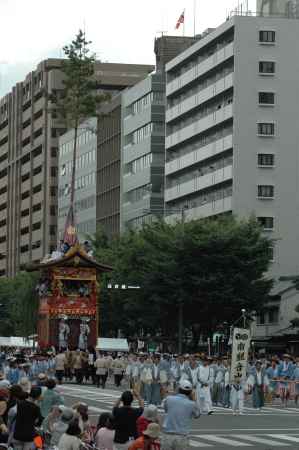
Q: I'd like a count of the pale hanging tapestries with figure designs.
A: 2